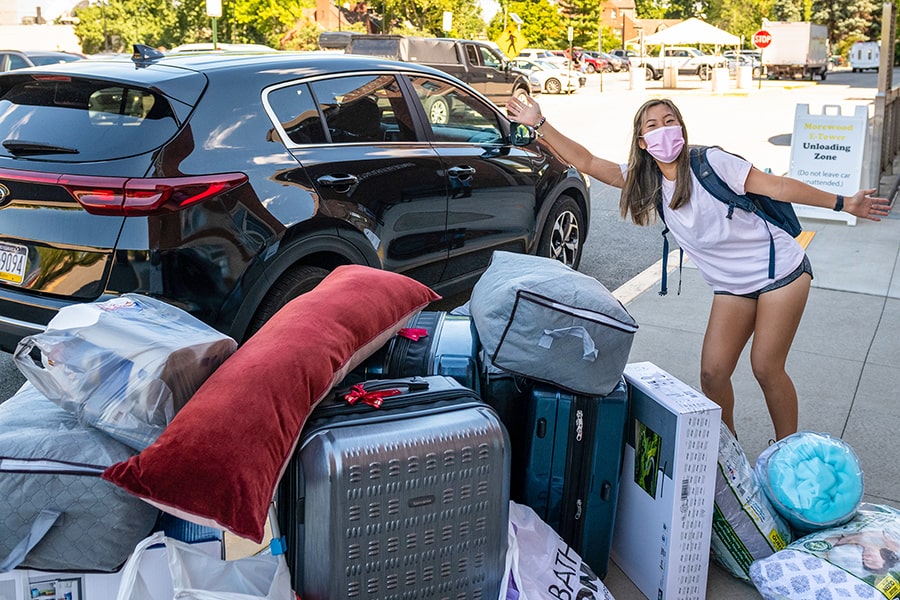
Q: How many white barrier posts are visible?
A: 4